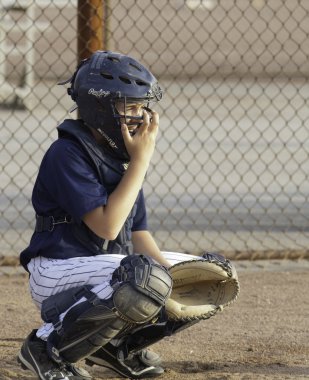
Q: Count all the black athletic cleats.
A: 2